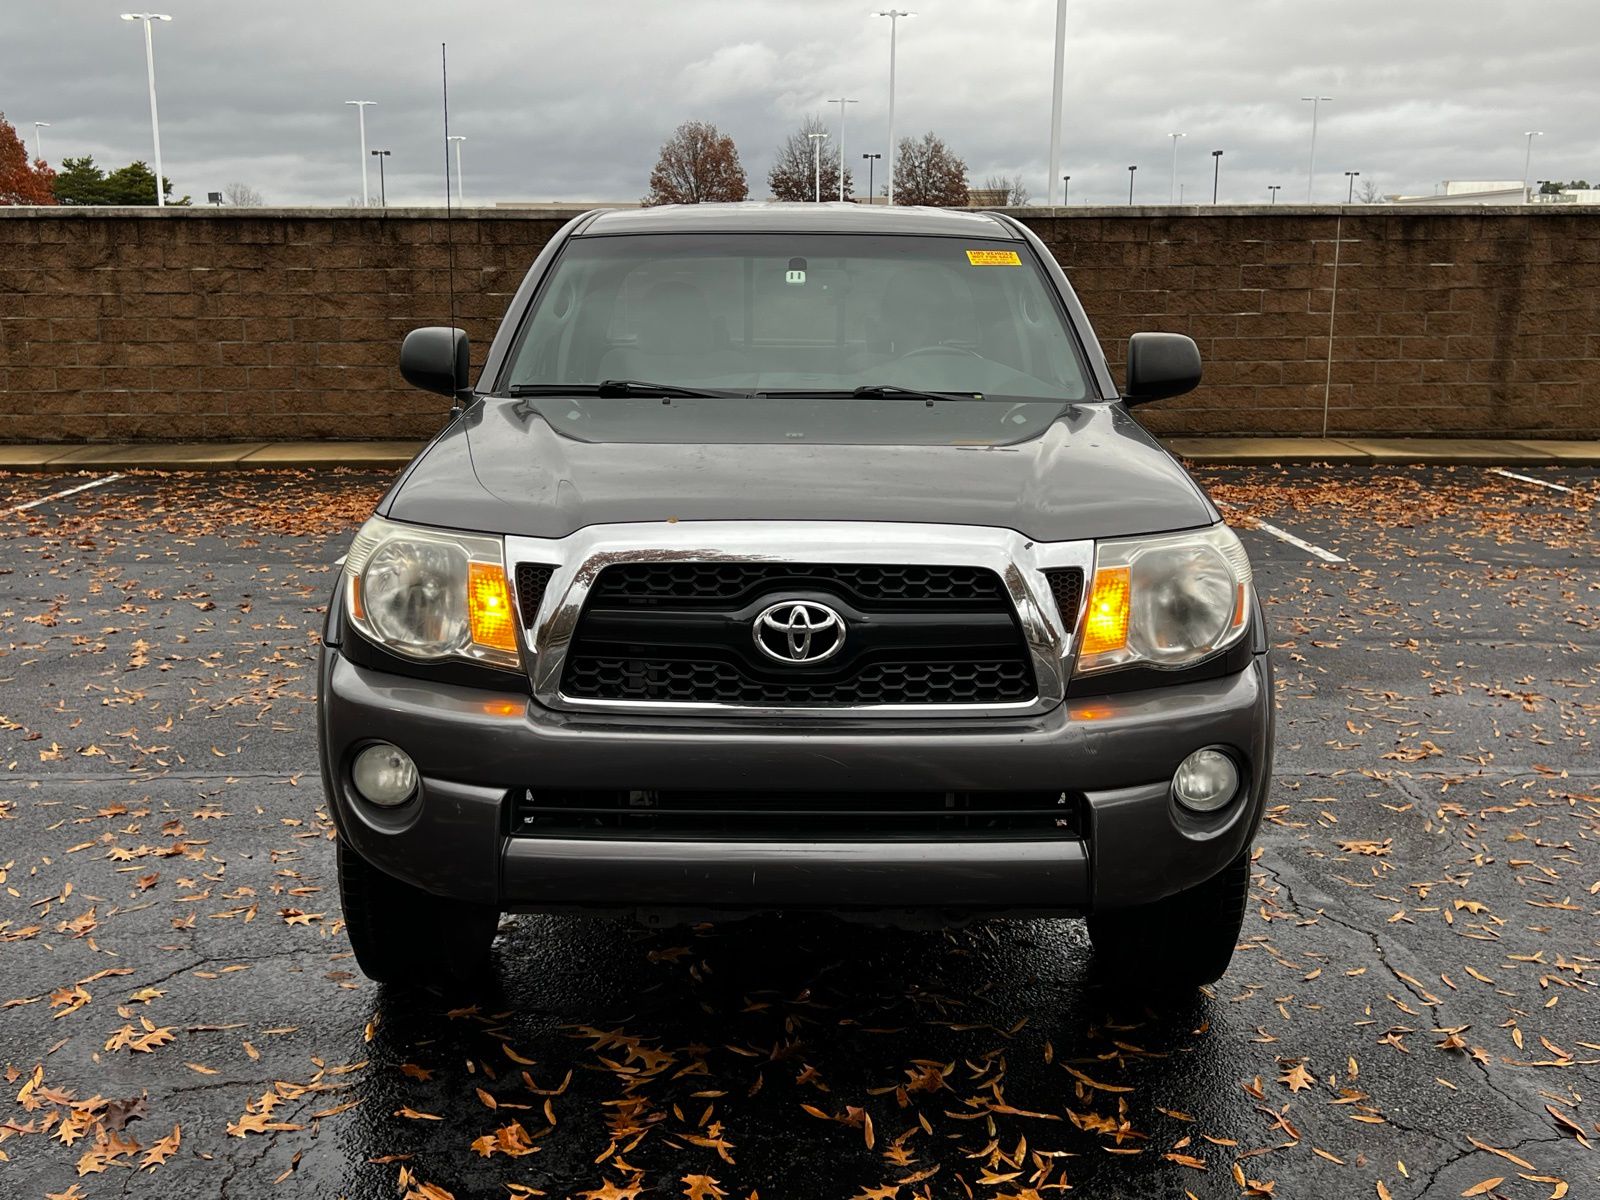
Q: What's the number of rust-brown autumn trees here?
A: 4